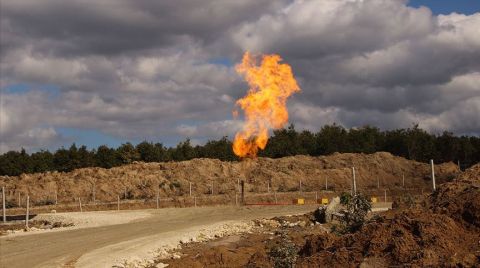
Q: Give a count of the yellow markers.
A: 3